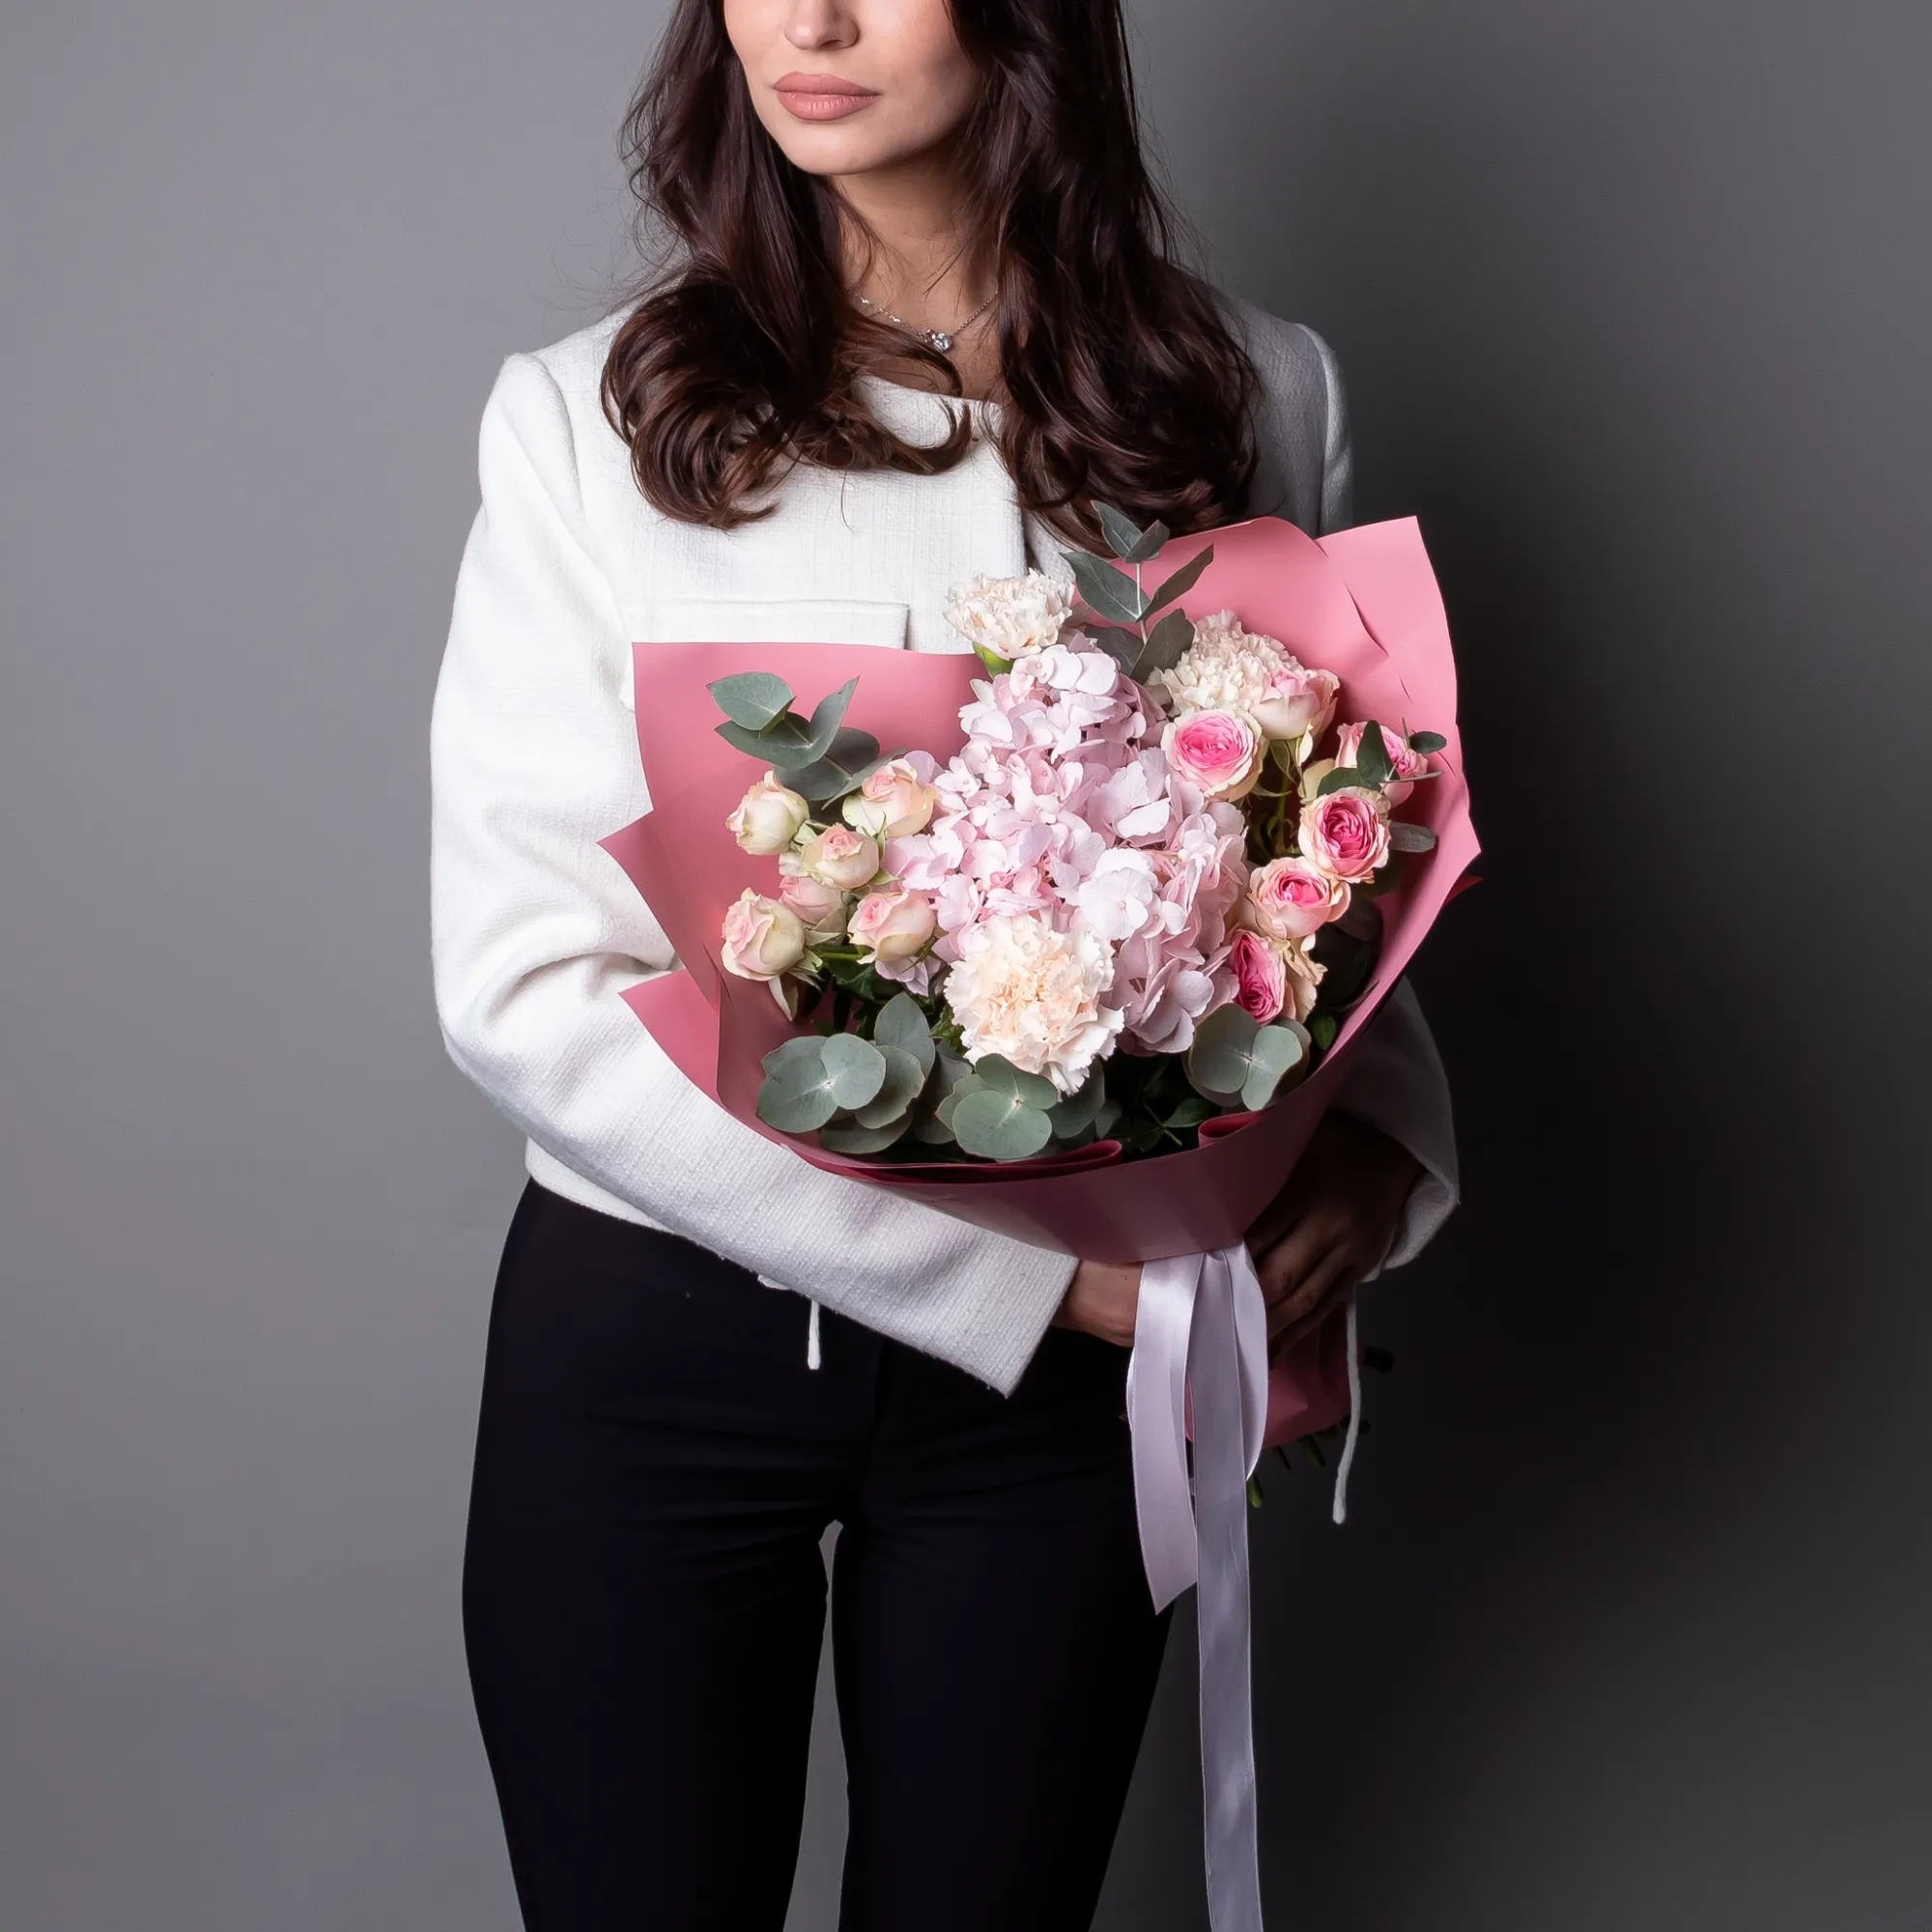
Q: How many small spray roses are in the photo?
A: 12